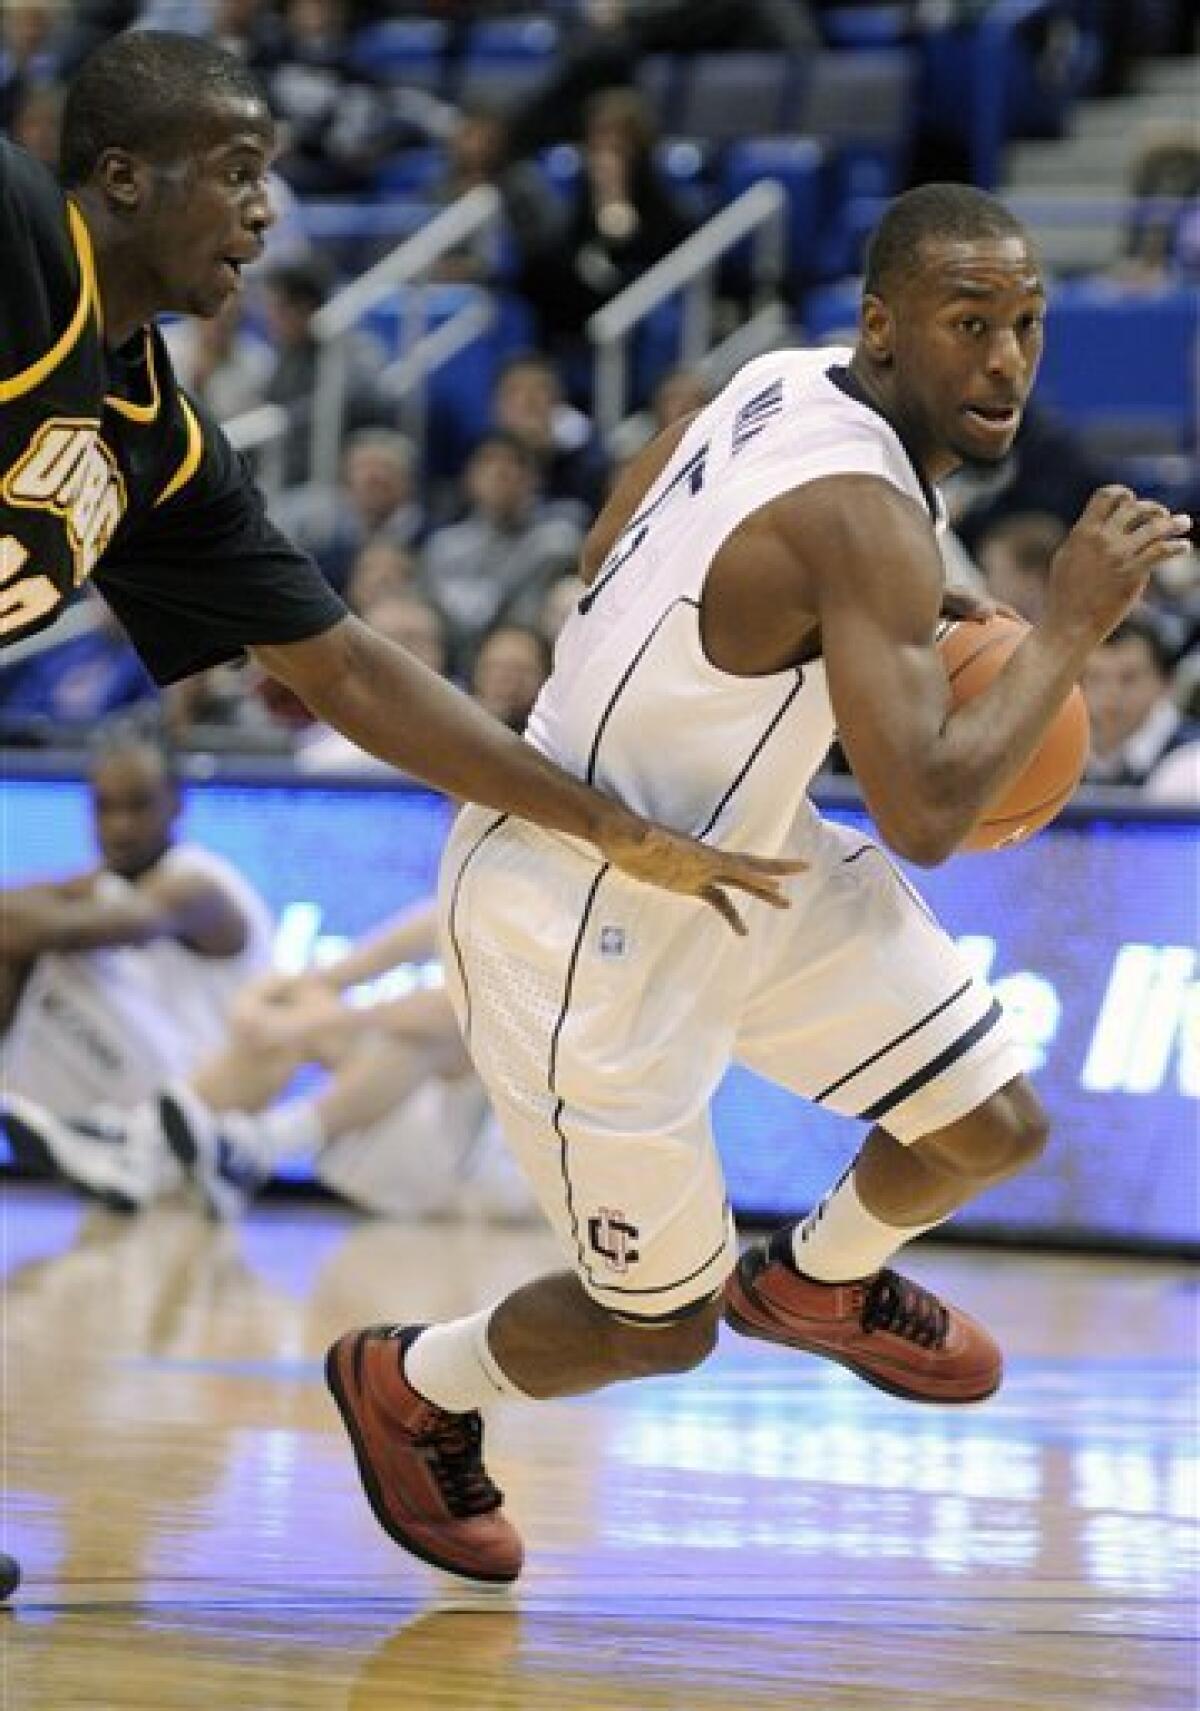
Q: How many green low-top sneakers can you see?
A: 0